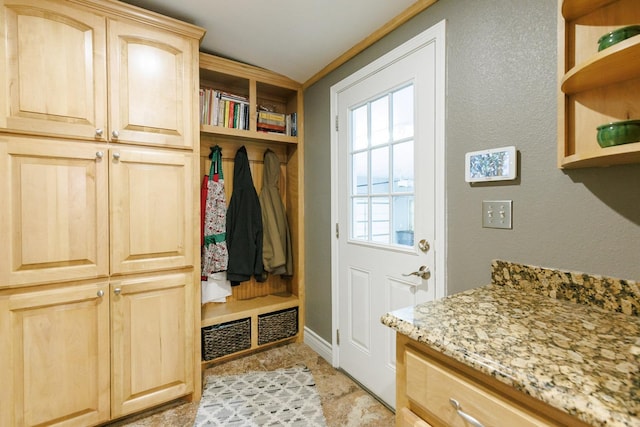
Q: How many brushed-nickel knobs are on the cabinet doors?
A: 6